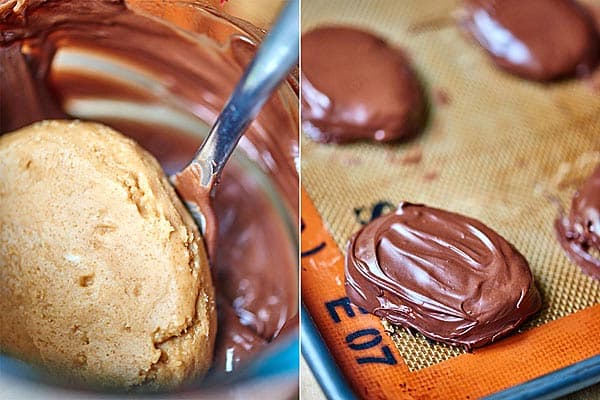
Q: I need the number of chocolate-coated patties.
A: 4